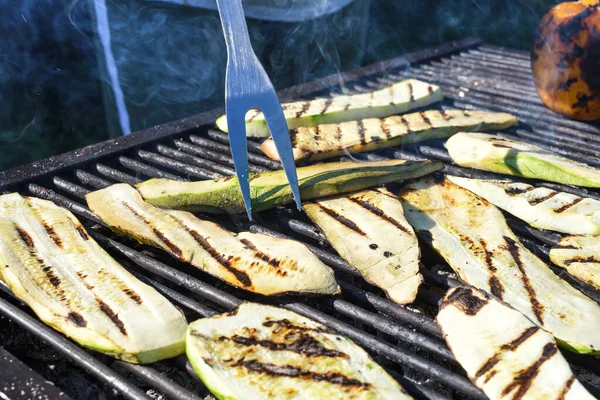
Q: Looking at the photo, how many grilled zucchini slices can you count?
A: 12